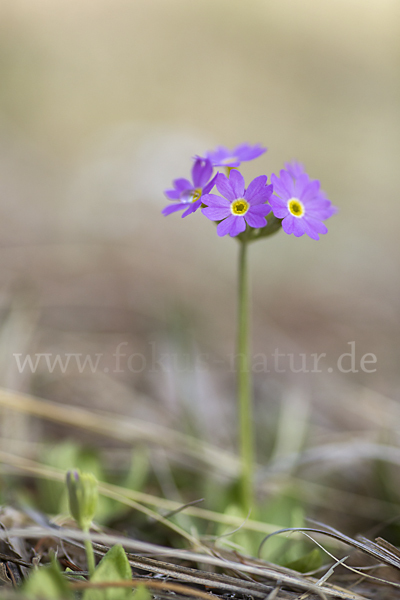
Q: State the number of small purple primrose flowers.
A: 5